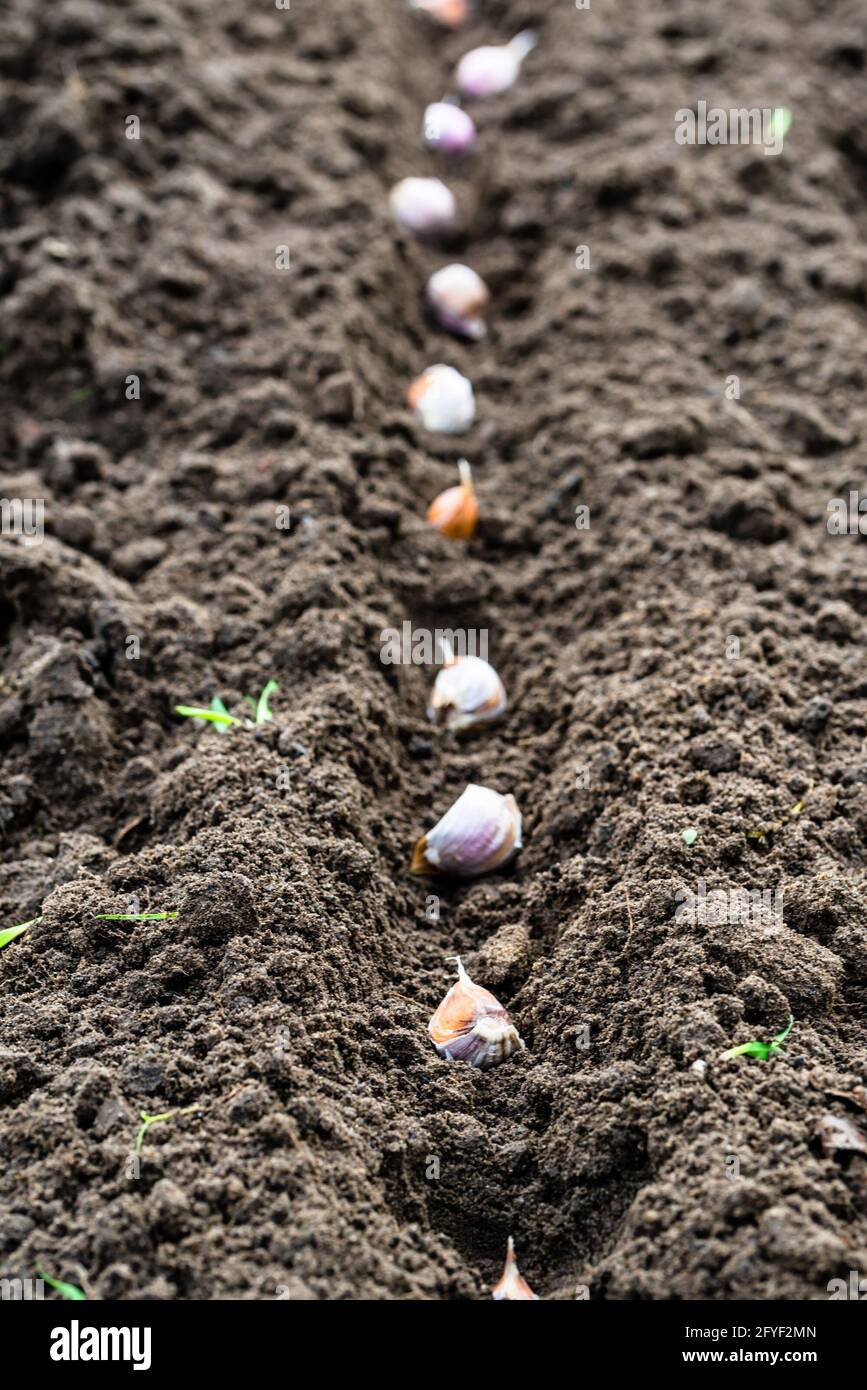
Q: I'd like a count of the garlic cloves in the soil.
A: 11